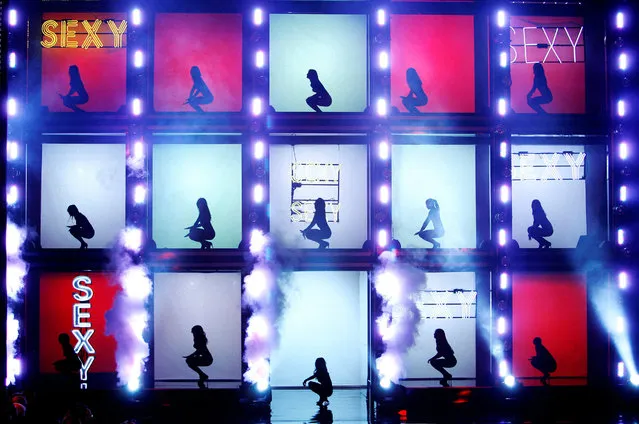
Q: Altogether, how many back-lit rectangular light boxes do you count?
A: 15